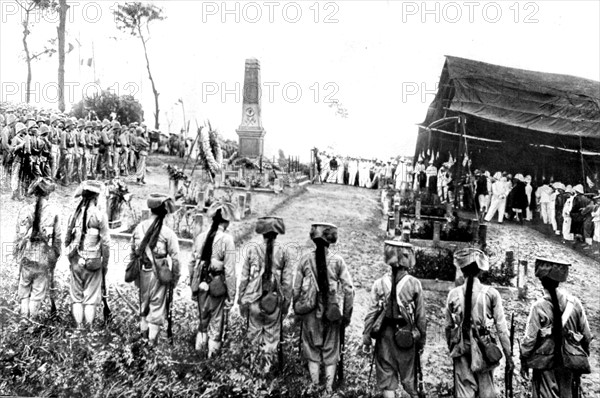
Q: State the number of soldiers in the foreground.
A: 9